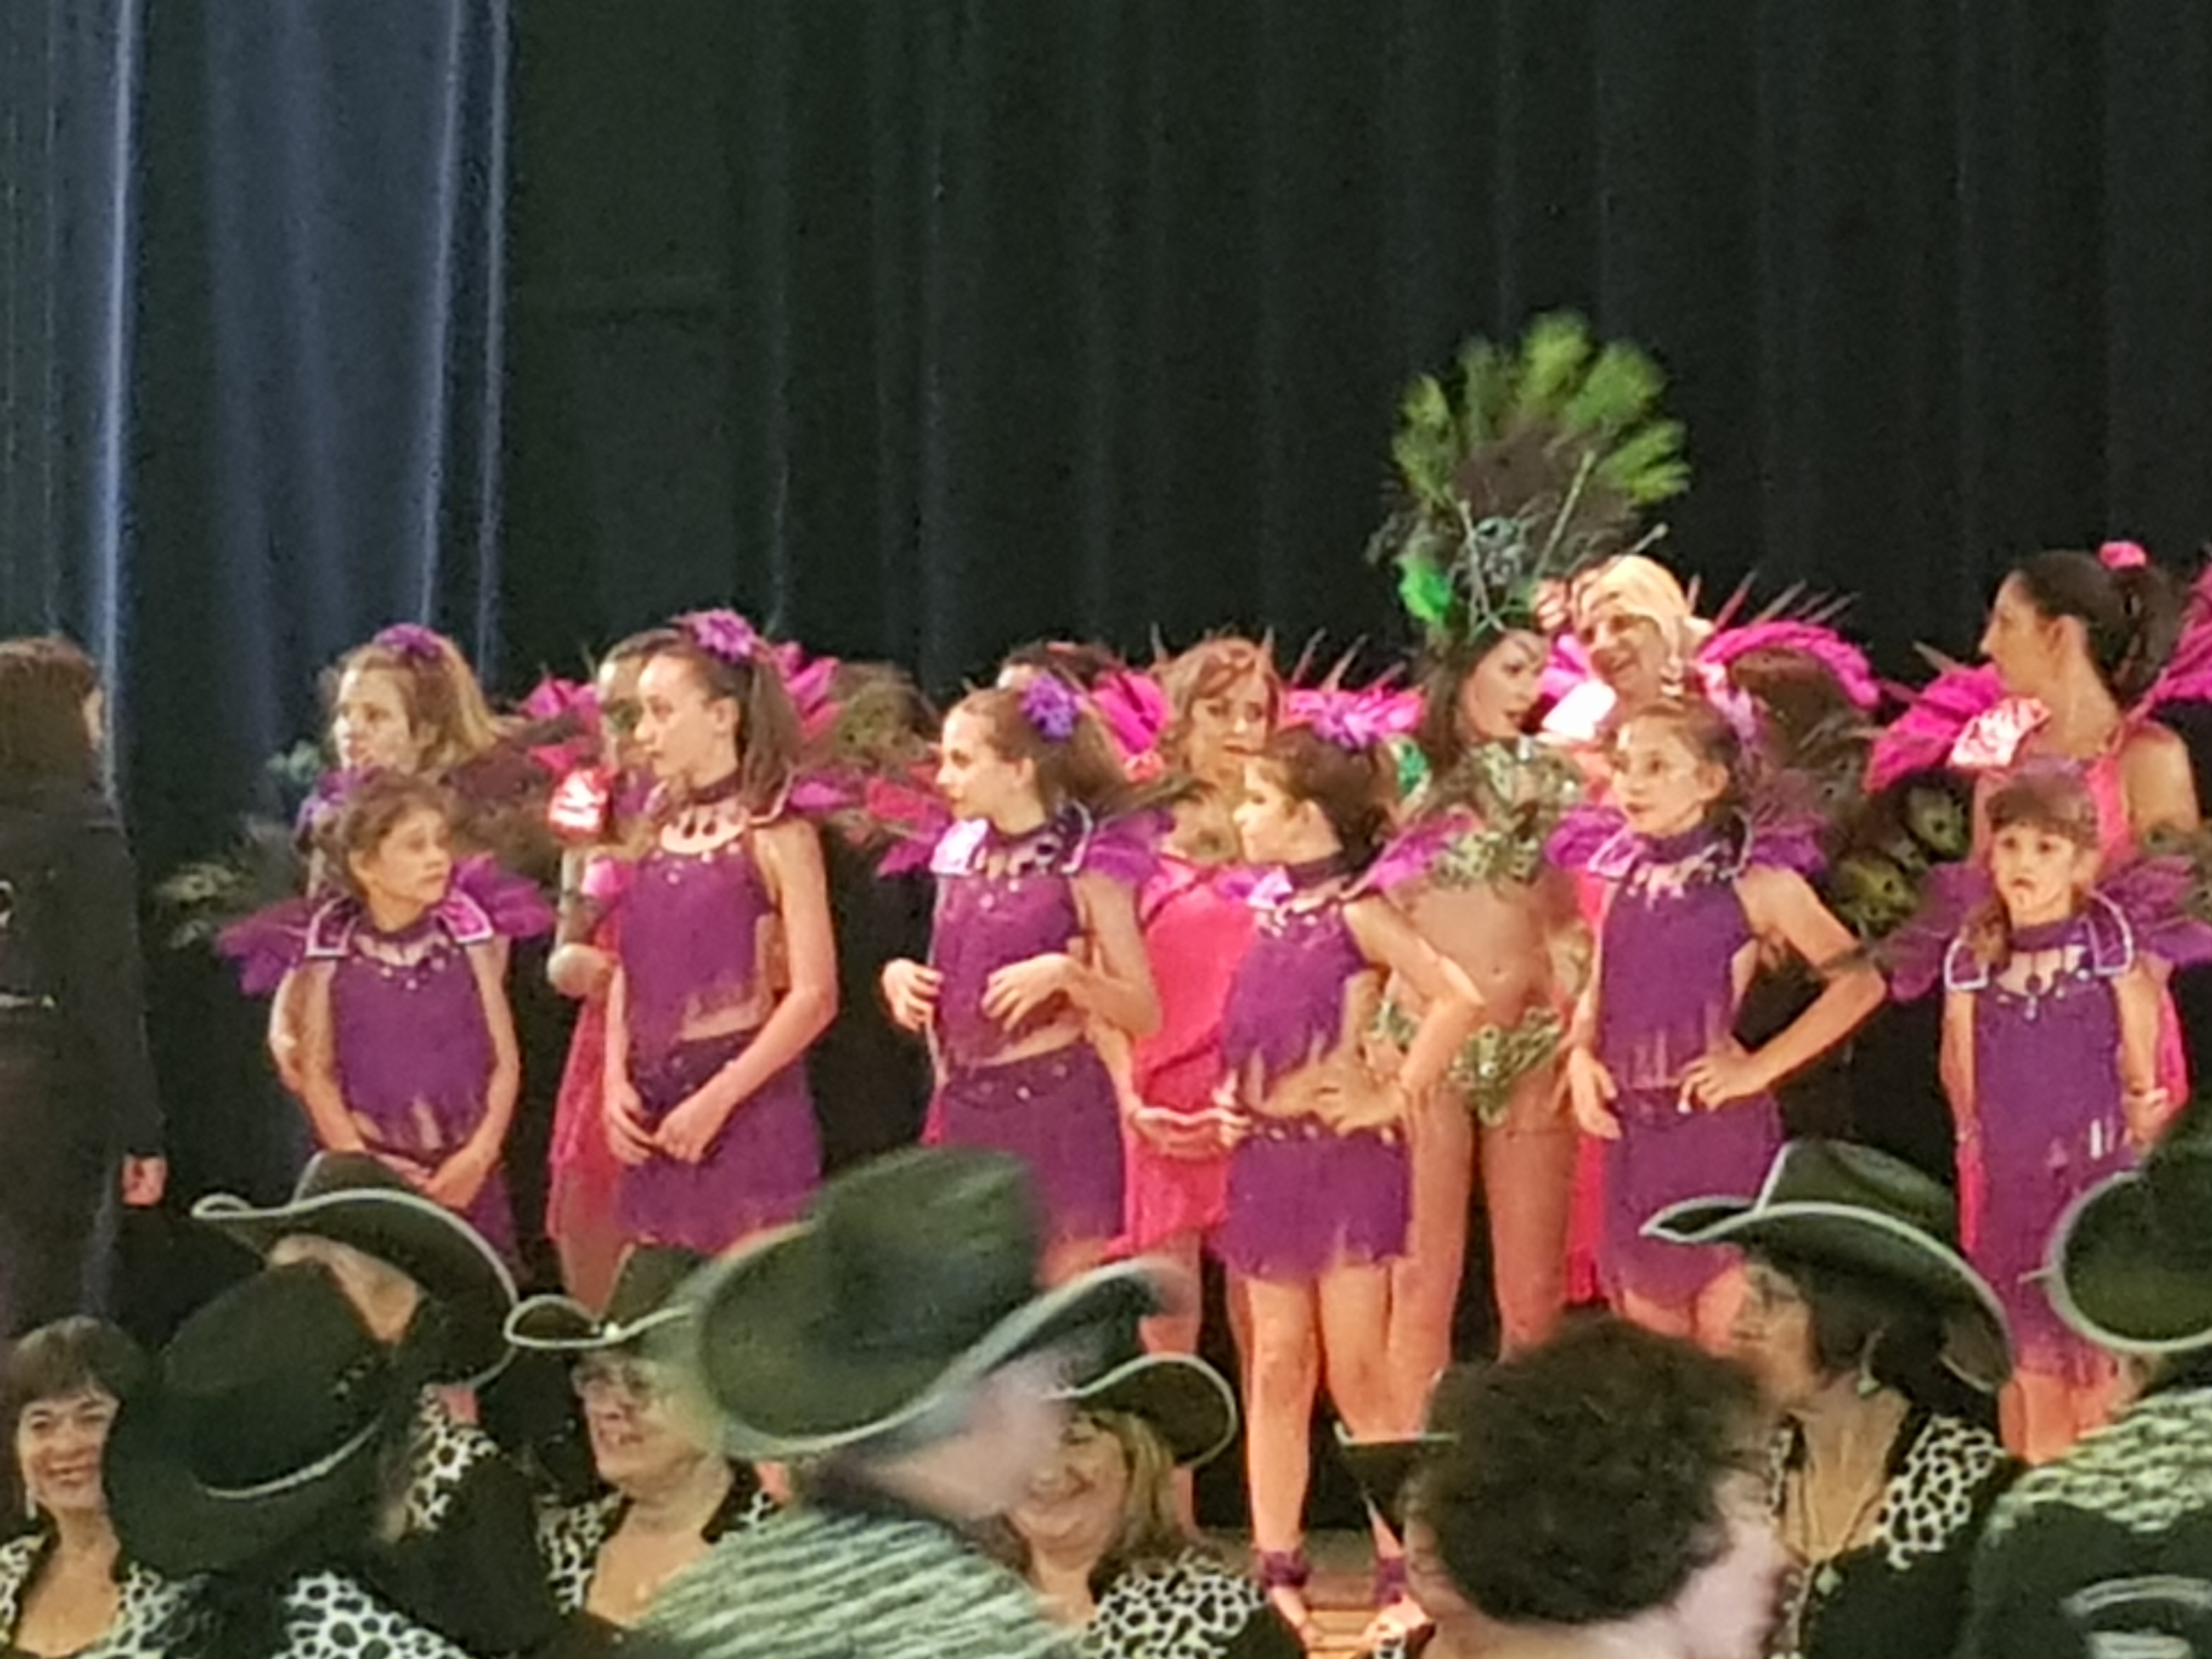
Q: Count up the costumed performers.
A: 13